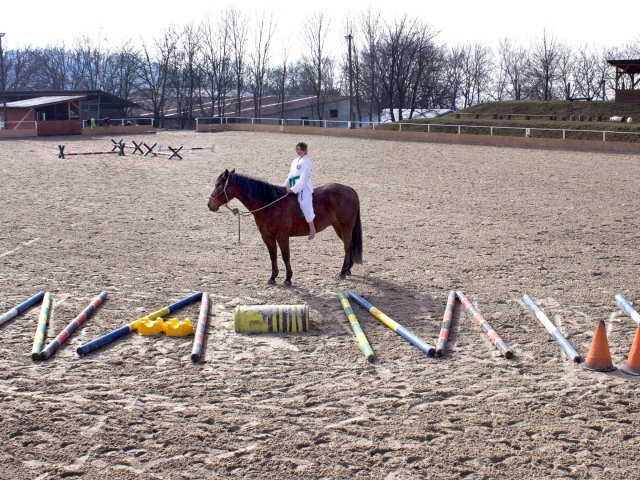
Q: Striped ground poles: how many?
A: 11